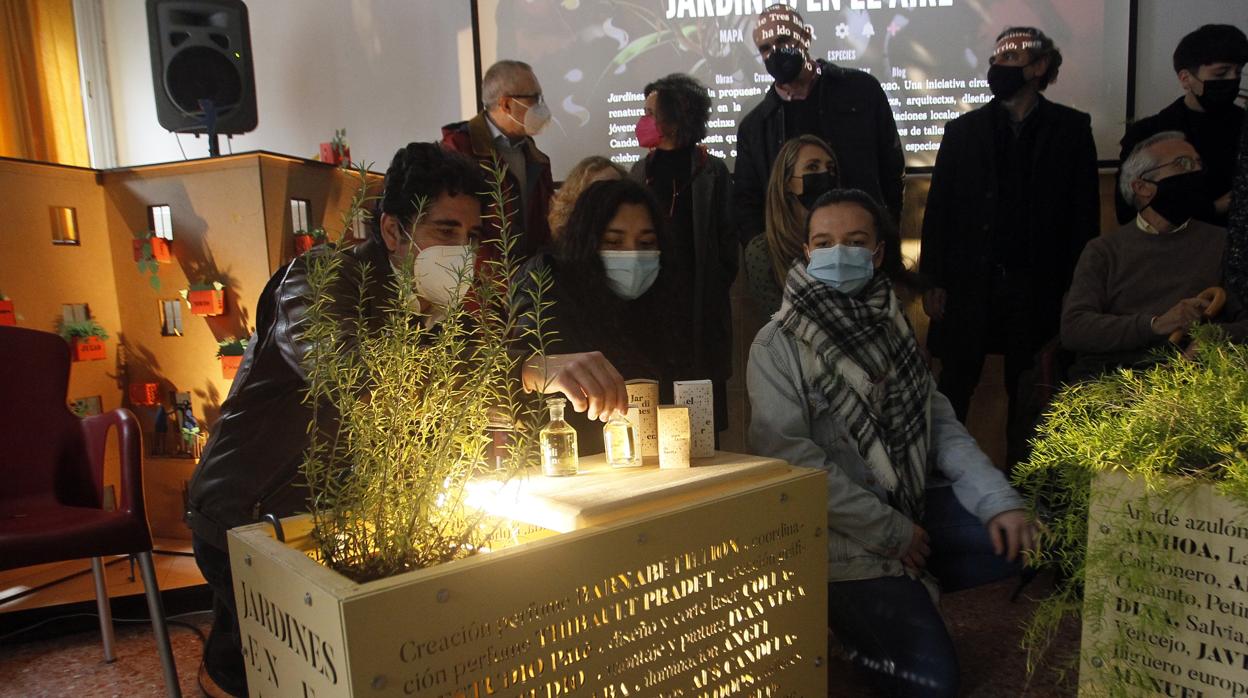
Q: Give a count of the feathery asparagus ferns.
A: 1